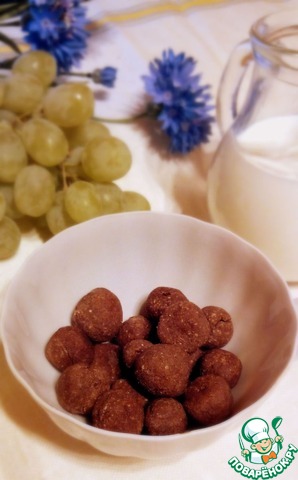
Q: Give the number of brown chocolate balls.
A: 14